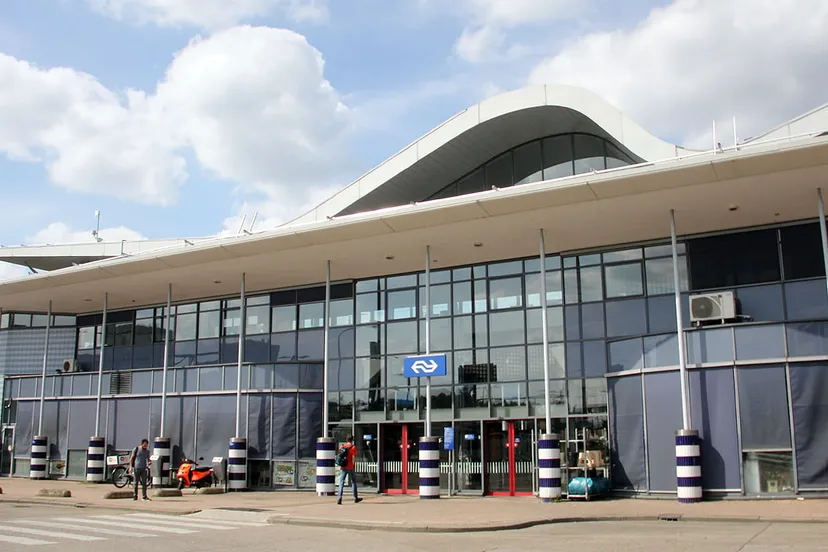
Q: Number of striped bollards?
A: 8